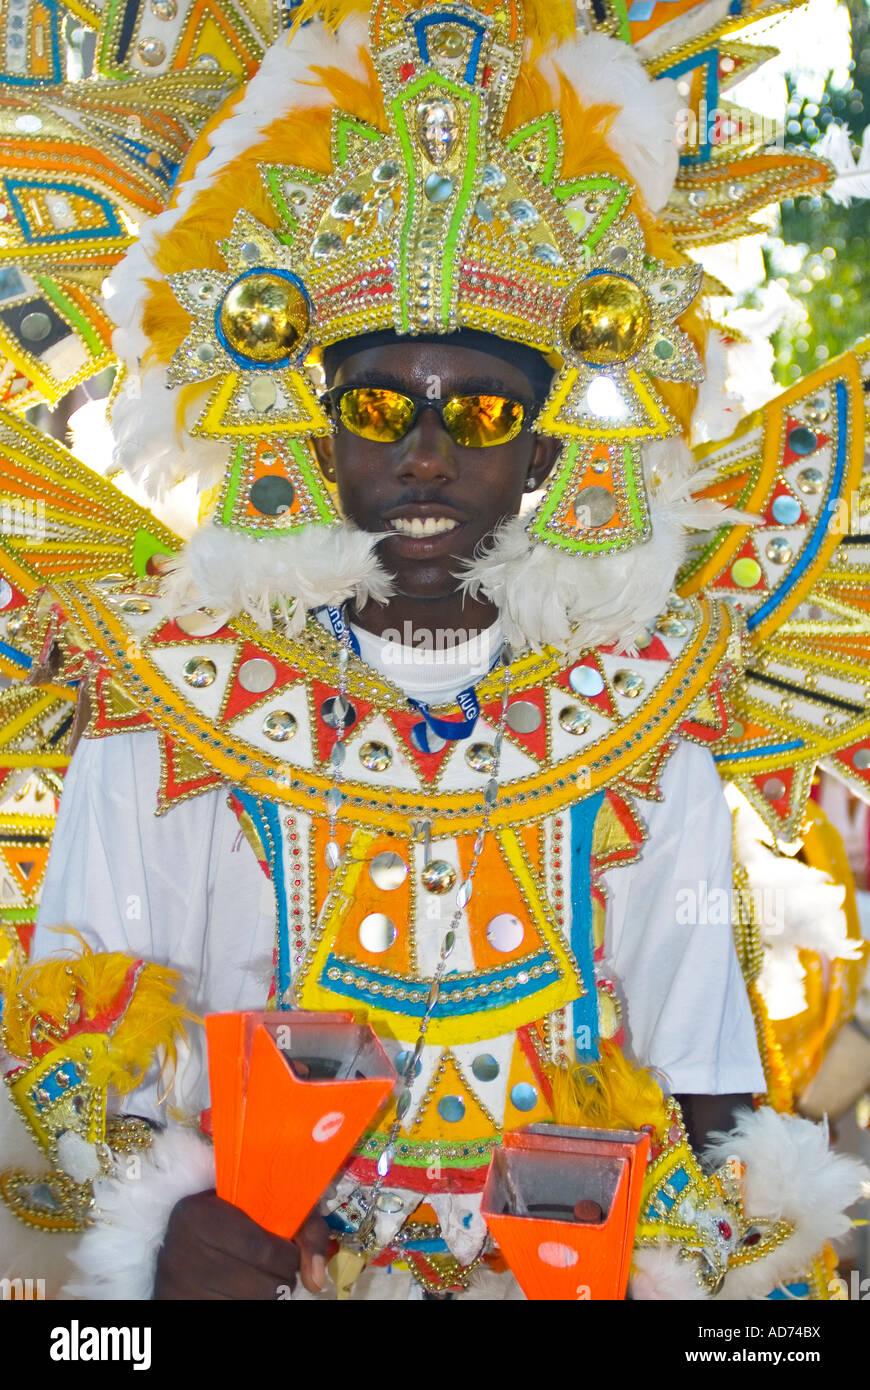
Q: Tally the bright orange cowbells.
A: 2